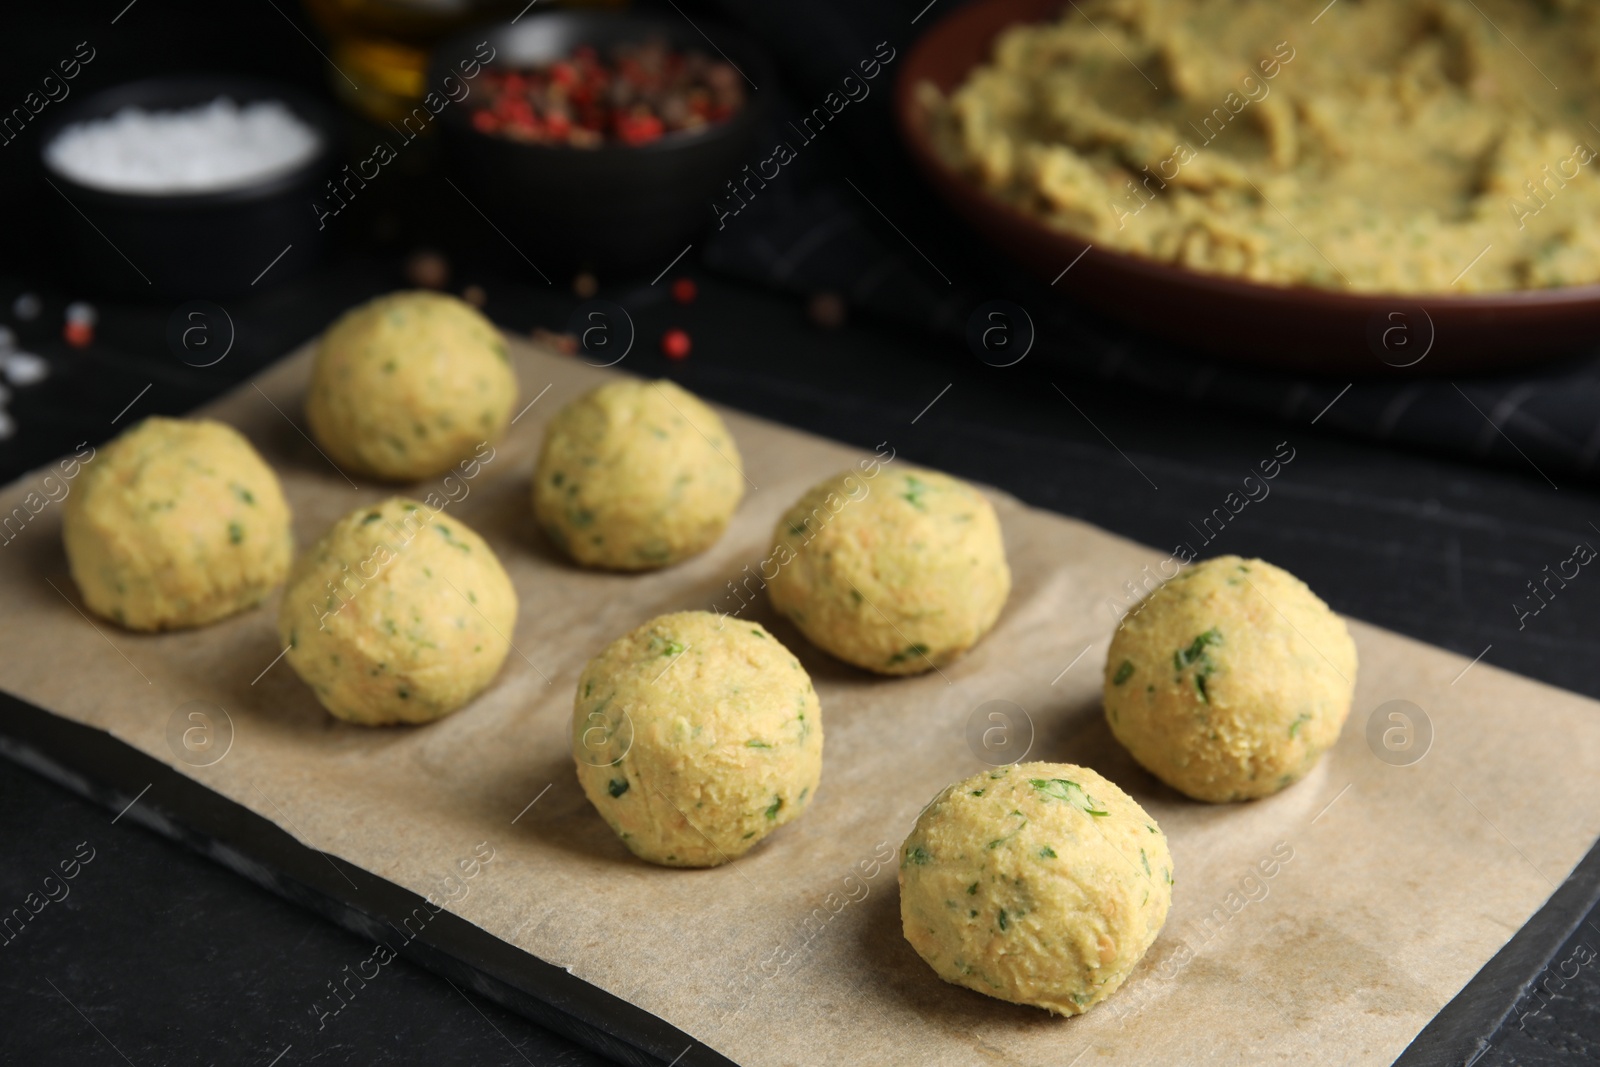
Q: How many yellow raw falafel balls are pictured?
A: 8